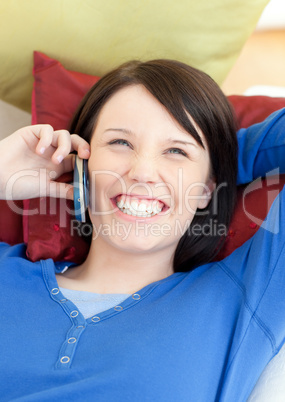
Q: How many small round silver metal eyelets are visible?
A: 9